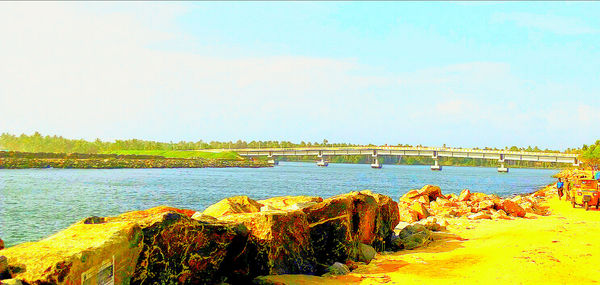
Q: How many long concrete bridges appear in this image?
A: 1